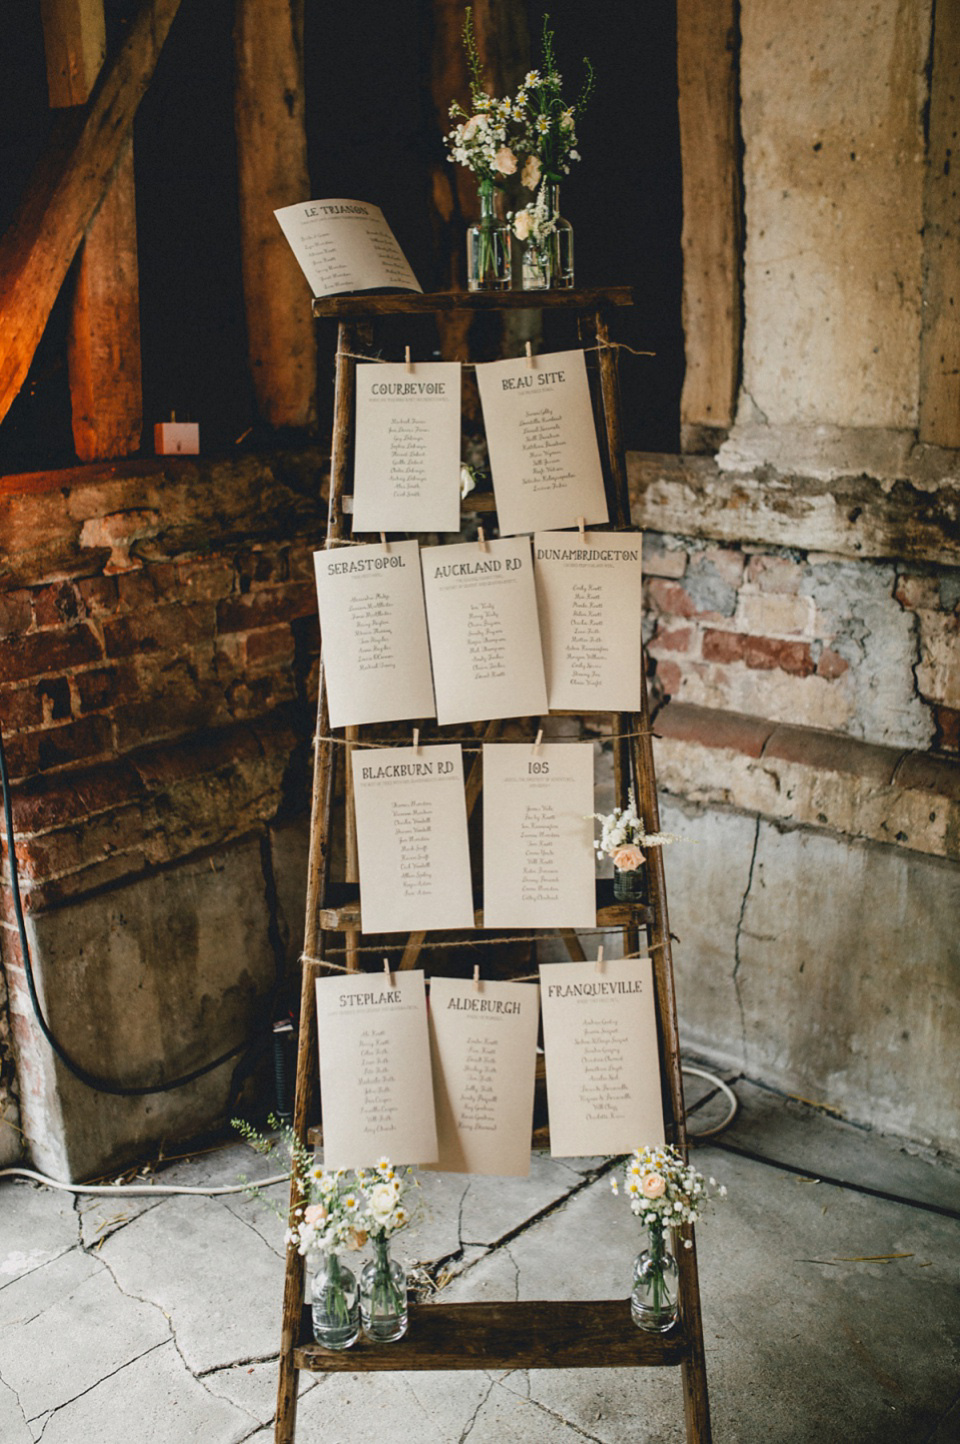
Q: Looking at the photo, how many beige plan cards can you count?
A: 11